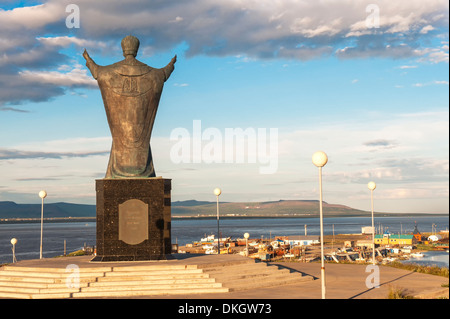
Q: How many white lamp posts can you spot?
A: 6